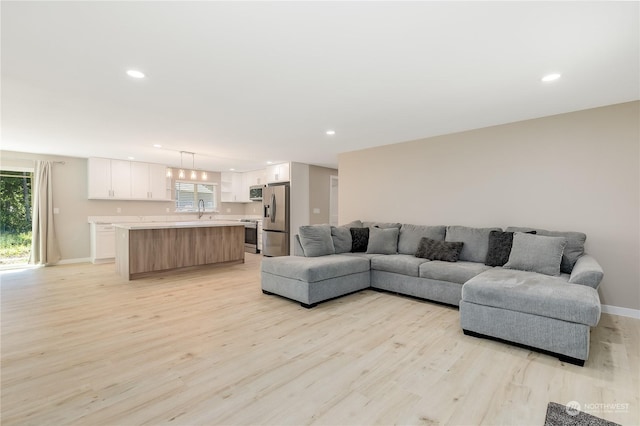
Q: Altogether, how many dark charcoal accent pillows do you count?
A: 3